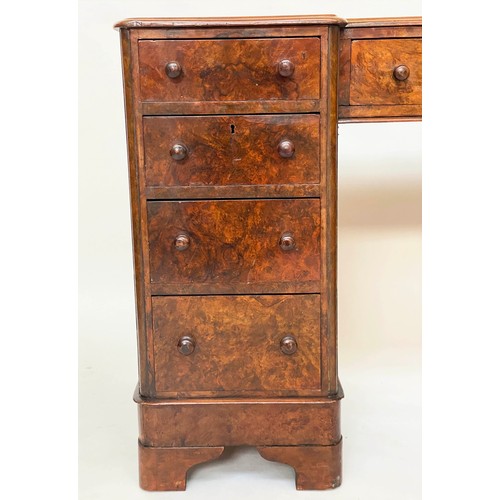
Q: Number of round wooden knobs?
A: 9